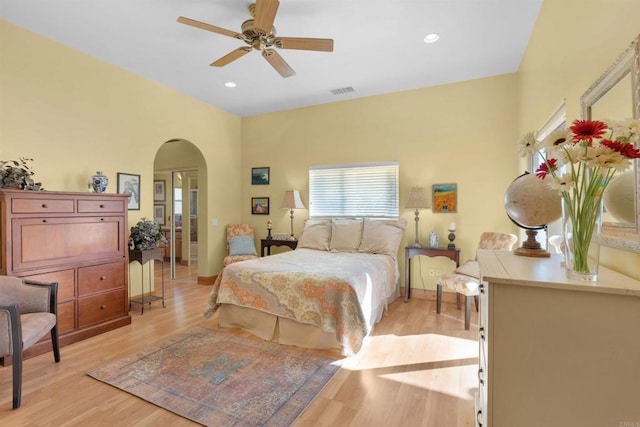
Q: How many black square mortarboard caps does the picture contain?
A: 0